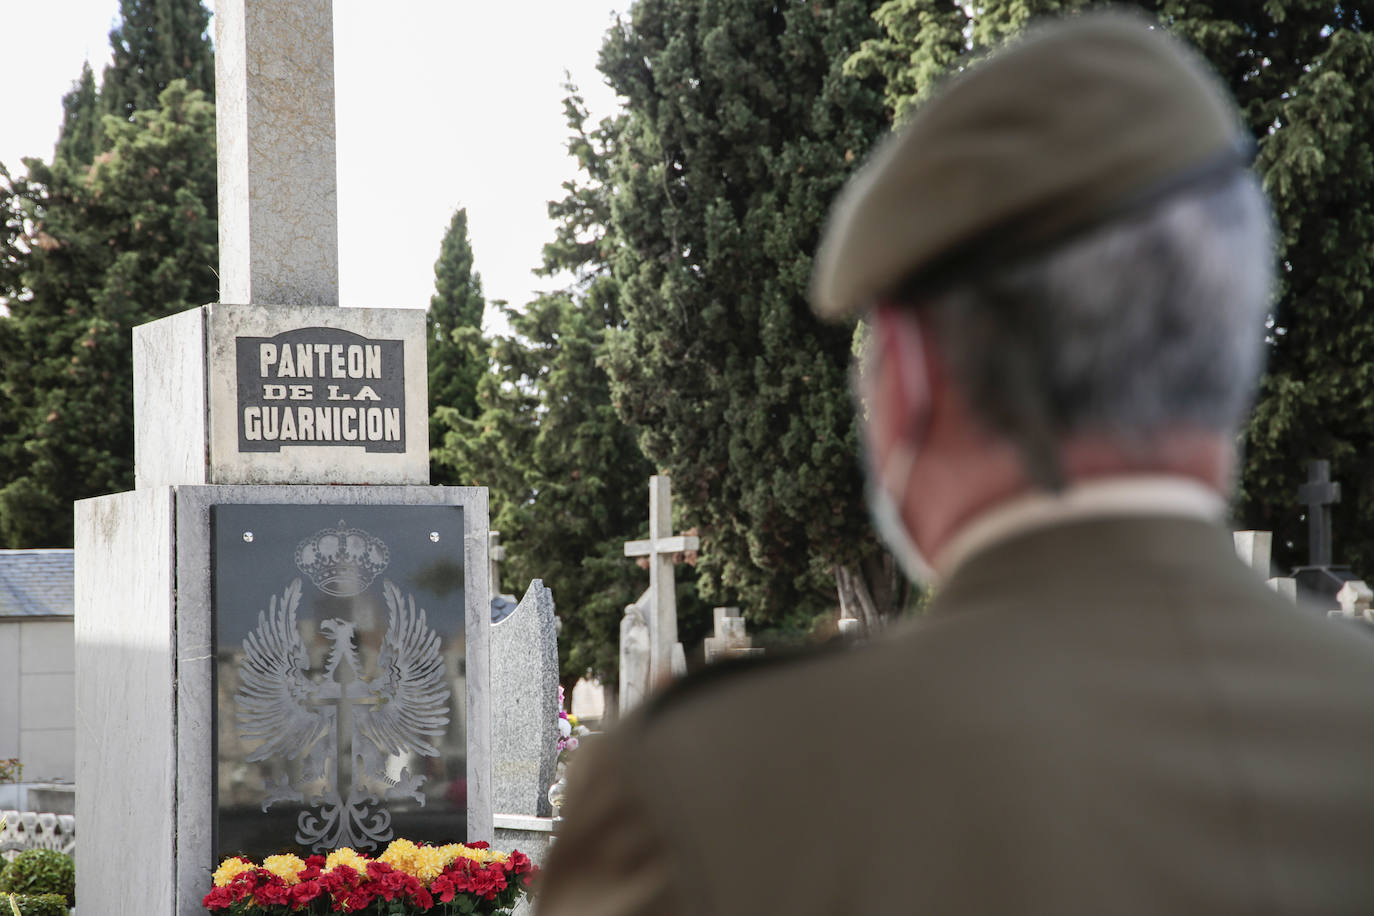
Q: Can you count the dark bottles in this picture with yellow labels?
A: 0